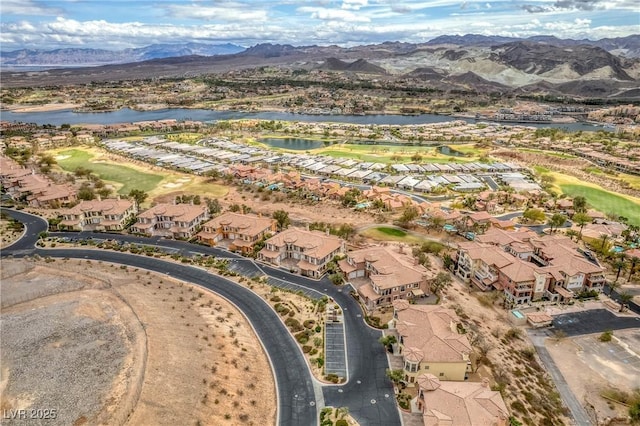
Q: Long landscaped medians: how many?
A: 1